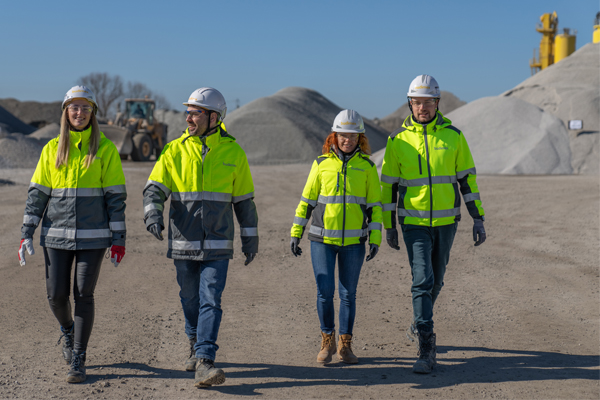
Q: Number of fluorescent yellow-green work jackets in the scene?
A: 4